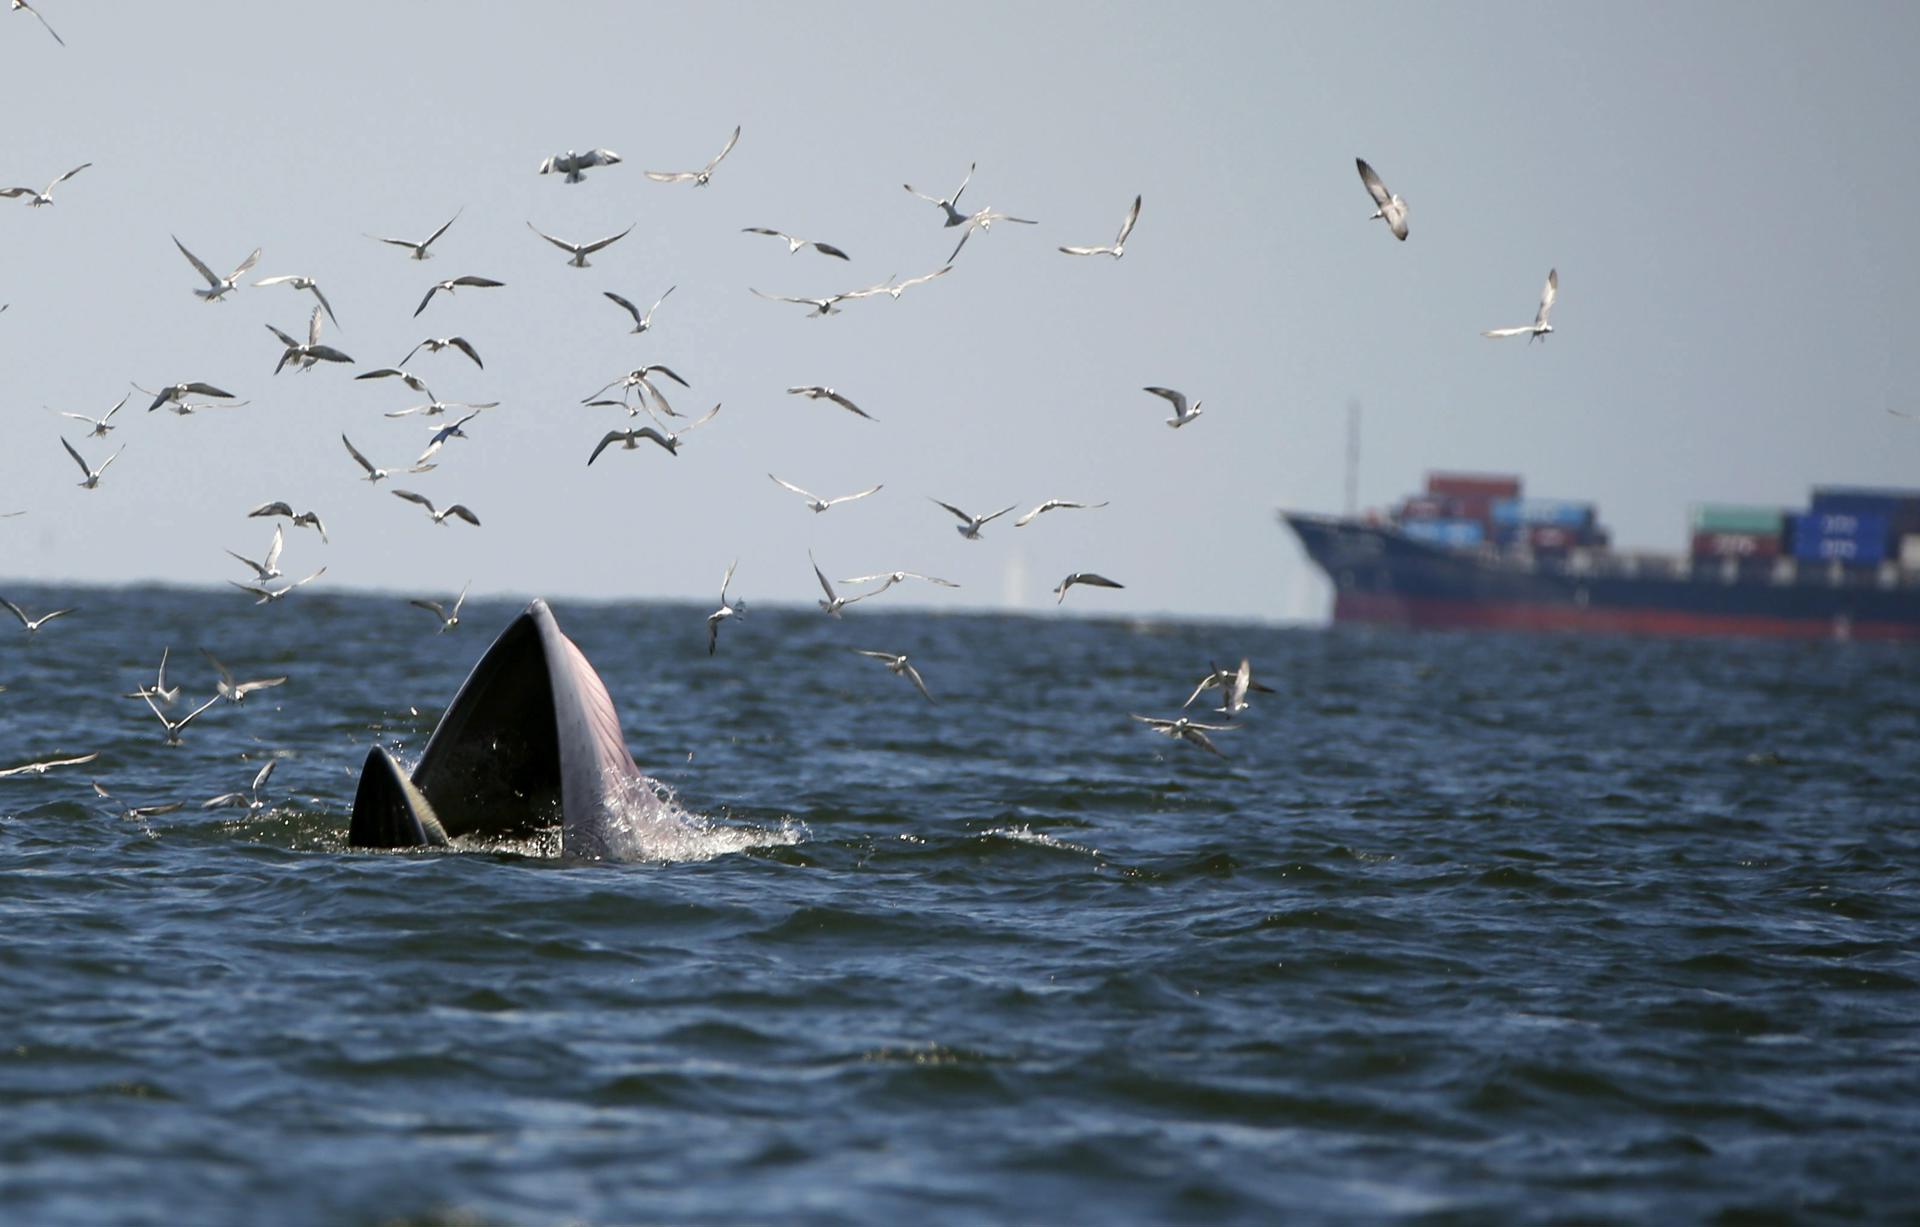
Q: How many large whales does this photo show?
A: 1